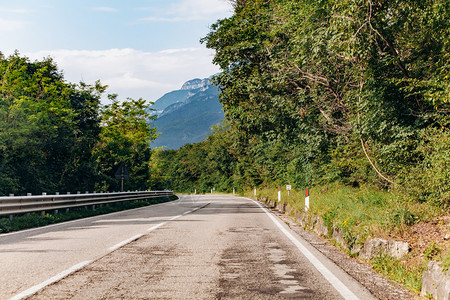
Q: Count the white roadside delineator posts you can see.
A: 6